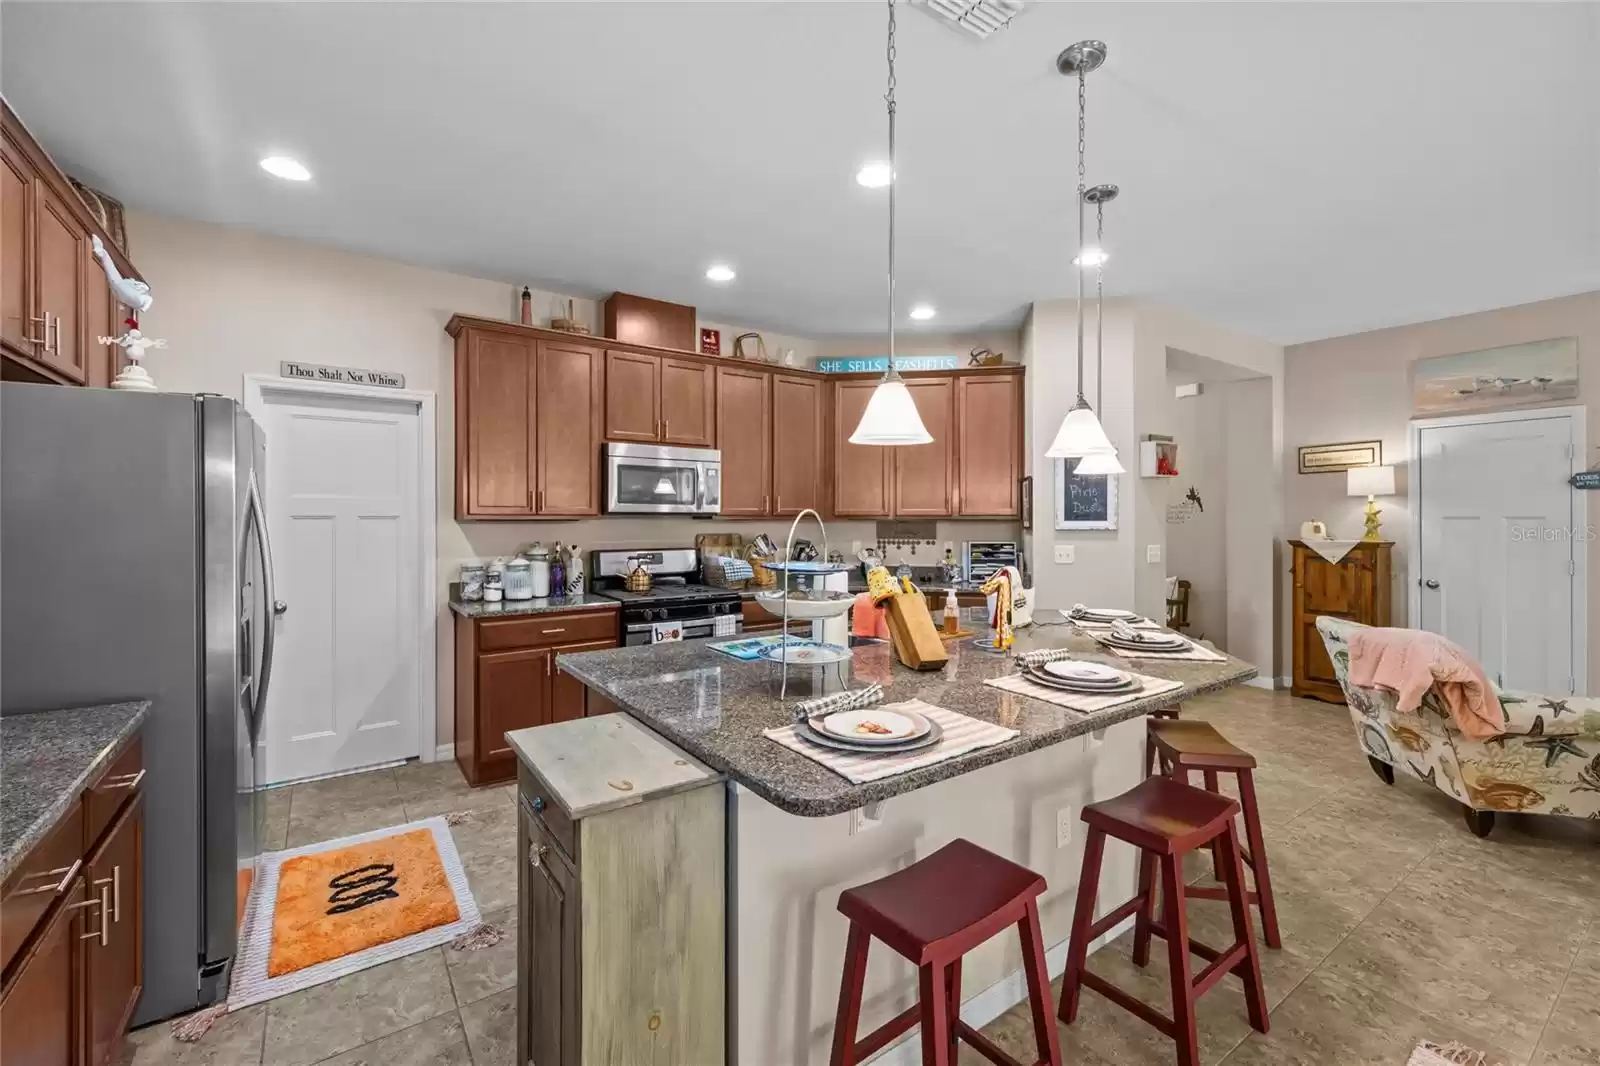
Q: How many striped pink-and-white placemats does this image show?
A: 4